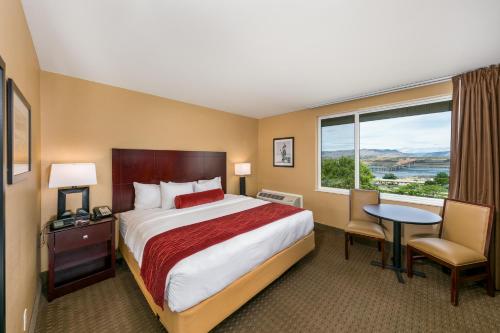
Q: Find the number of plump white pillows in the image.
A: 3